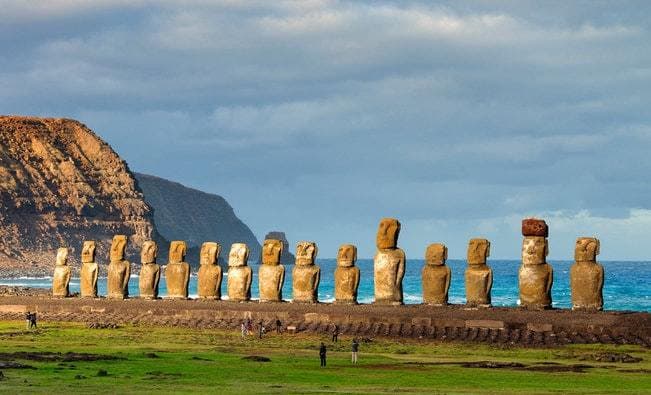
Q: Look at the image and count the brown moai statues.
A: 15